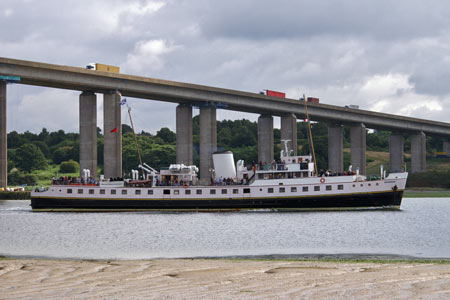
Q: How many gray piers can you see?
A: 12